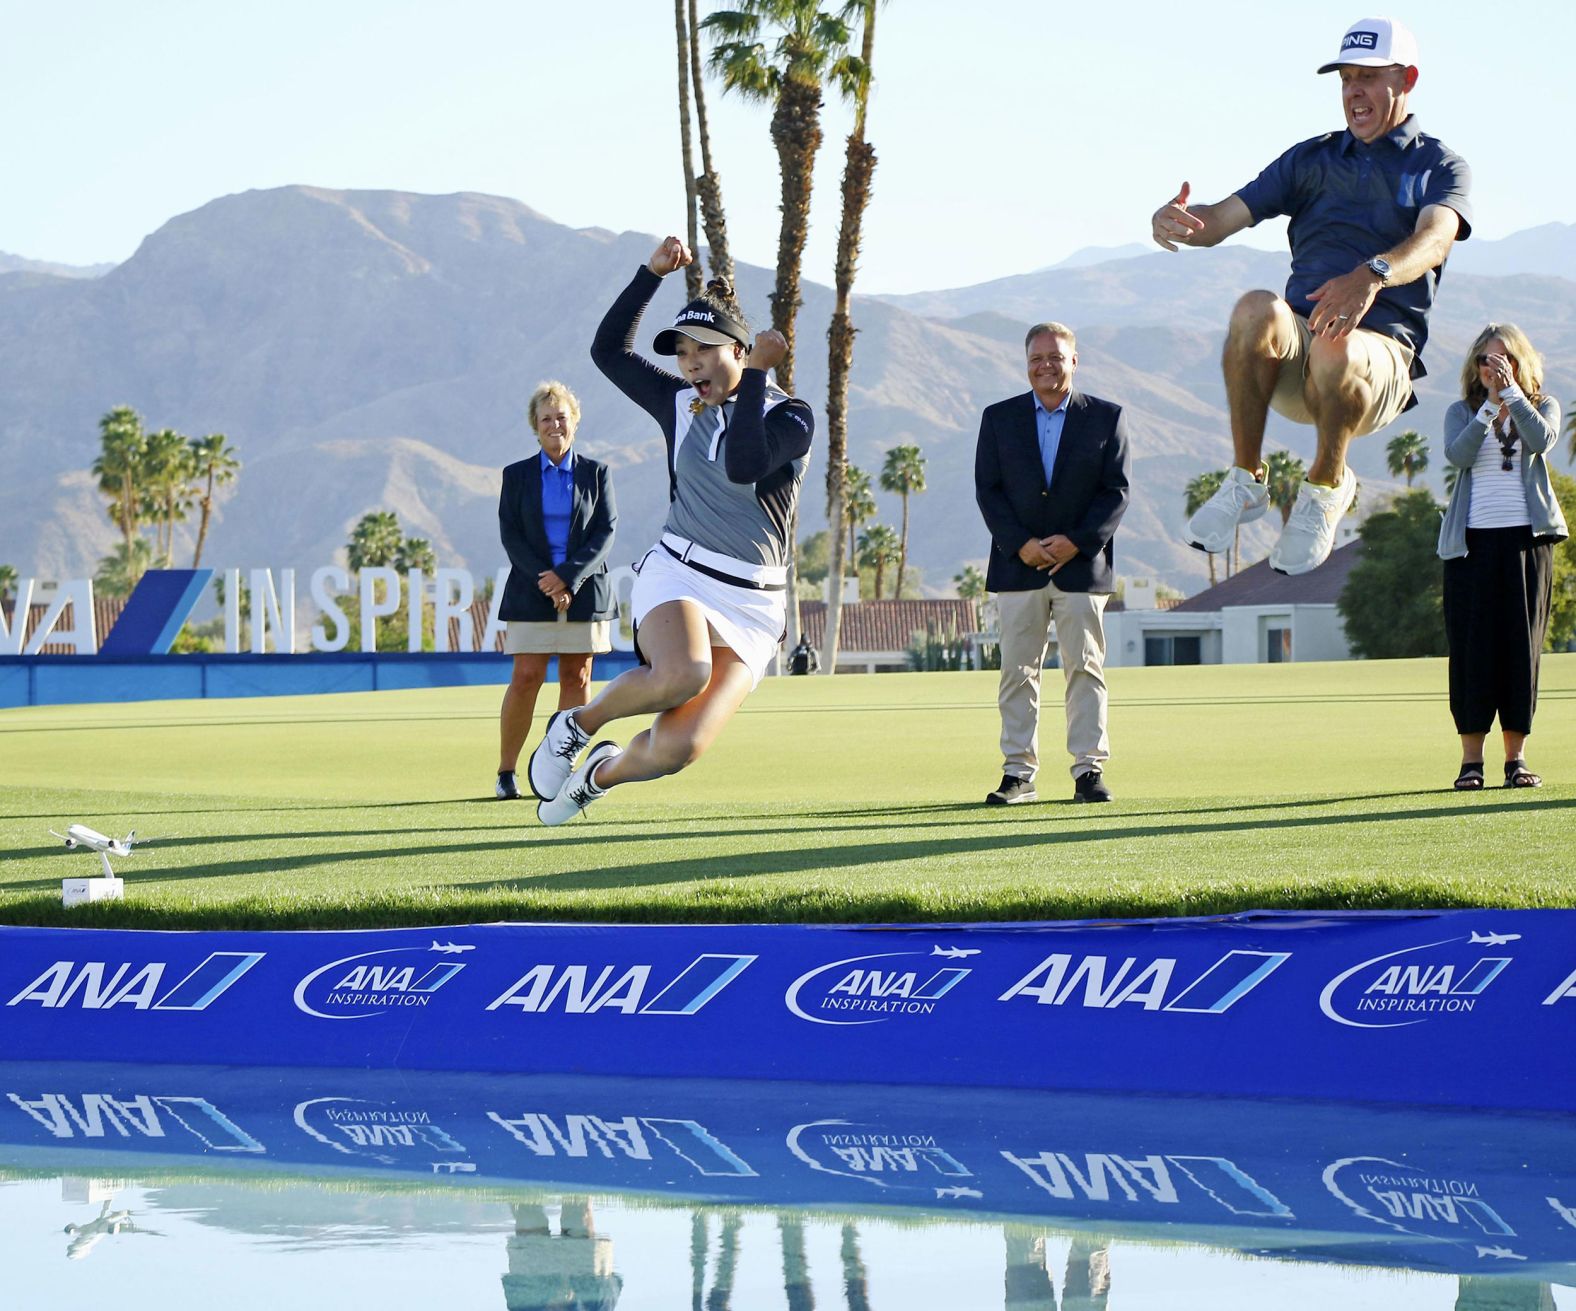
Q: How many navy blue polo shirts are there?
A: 1